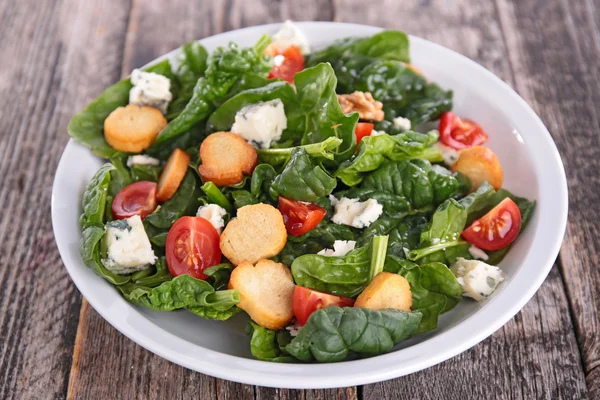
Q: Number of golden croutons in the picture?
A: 7